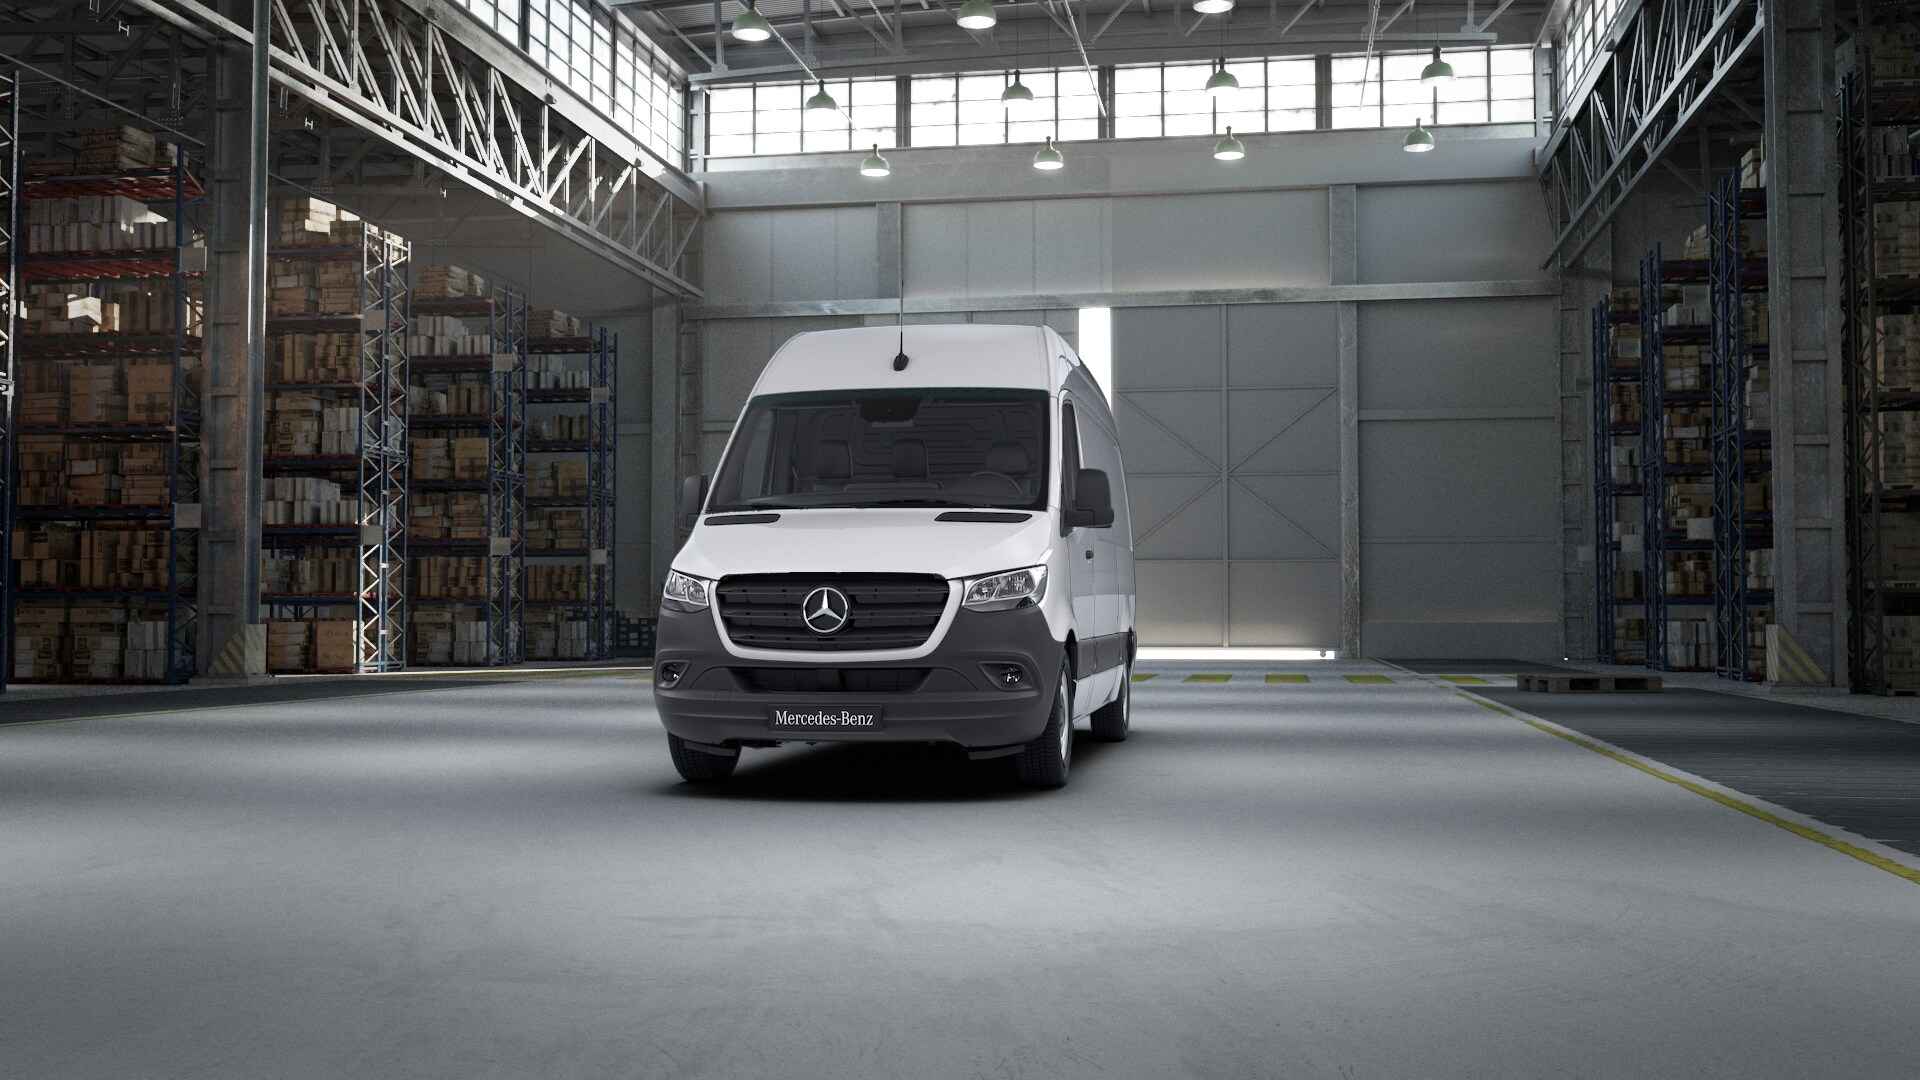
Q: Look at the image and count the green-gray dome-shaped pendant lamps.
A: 11